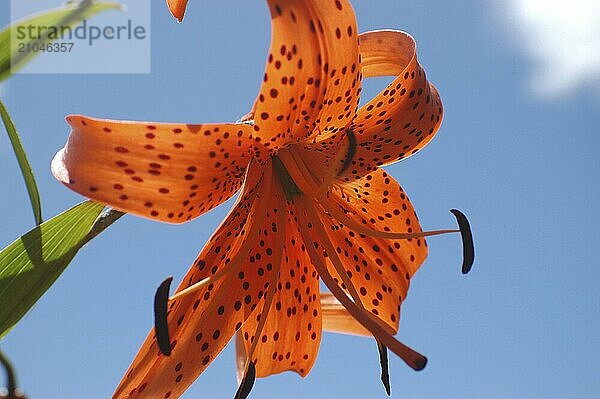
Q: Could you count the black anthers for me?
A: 5